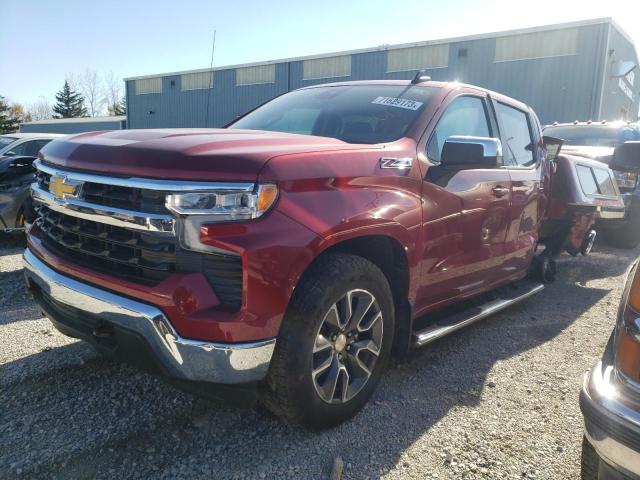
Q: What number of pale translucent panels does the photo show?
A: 6